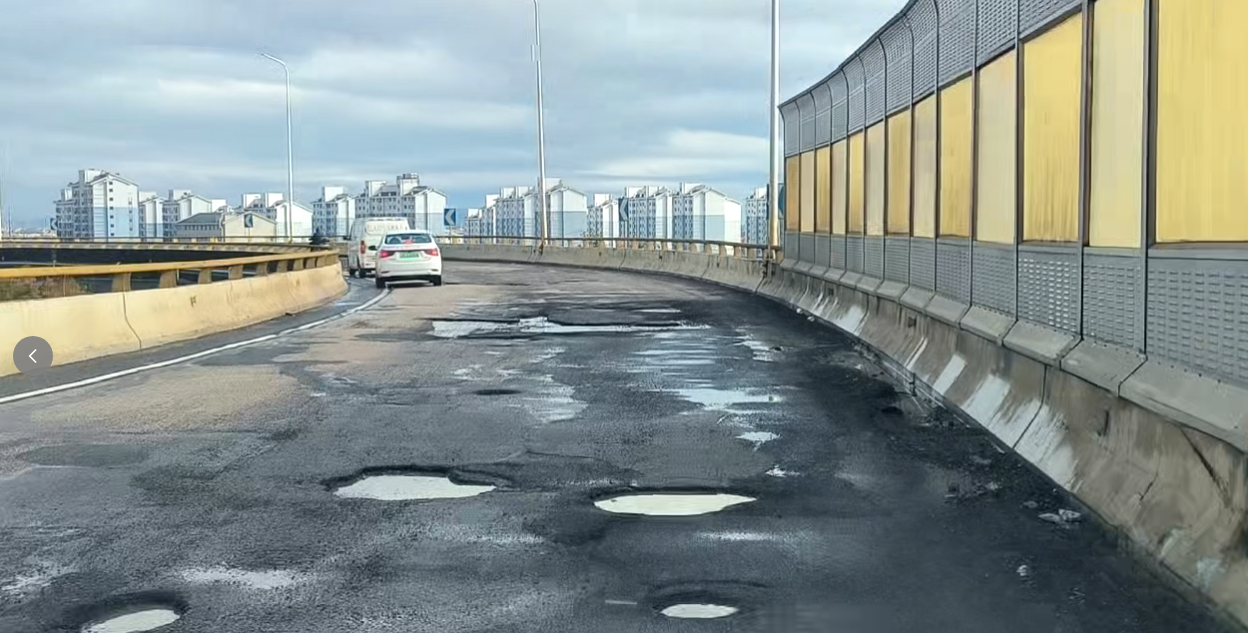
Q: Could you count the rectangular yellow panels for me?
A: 13